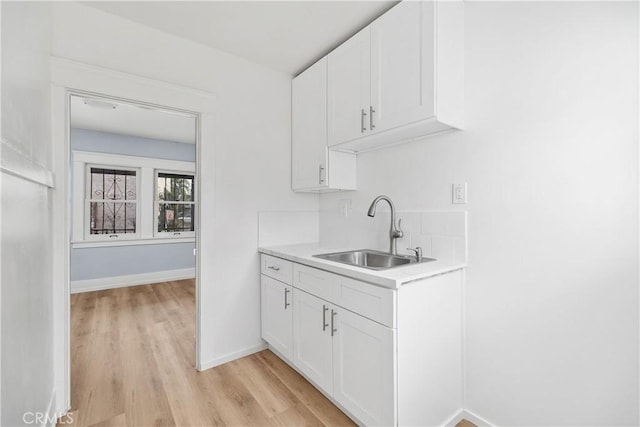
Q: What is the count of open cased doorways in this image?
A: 1